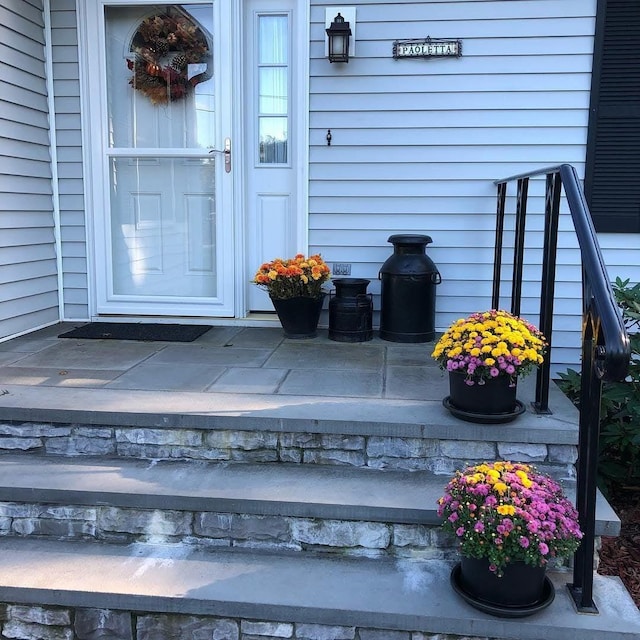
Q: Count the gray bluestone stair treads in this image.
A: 3